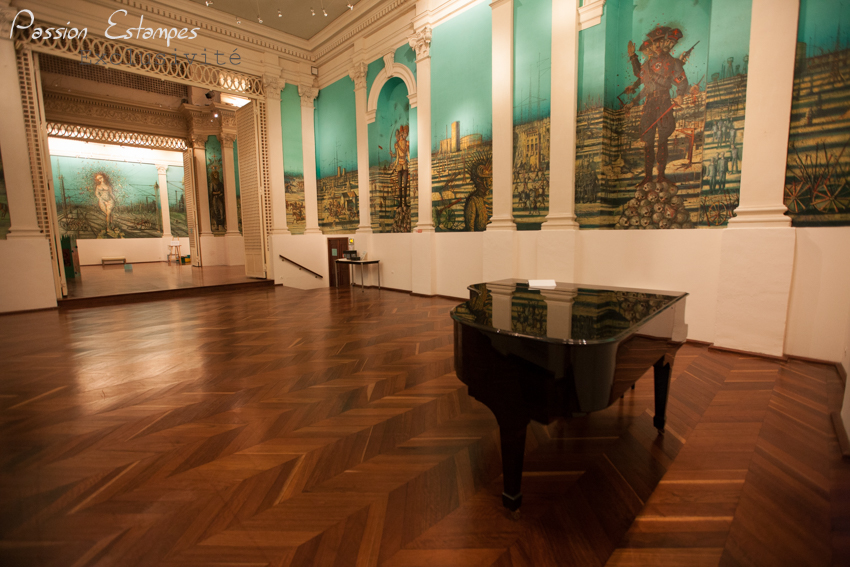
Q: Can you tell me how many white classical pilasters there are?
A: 11